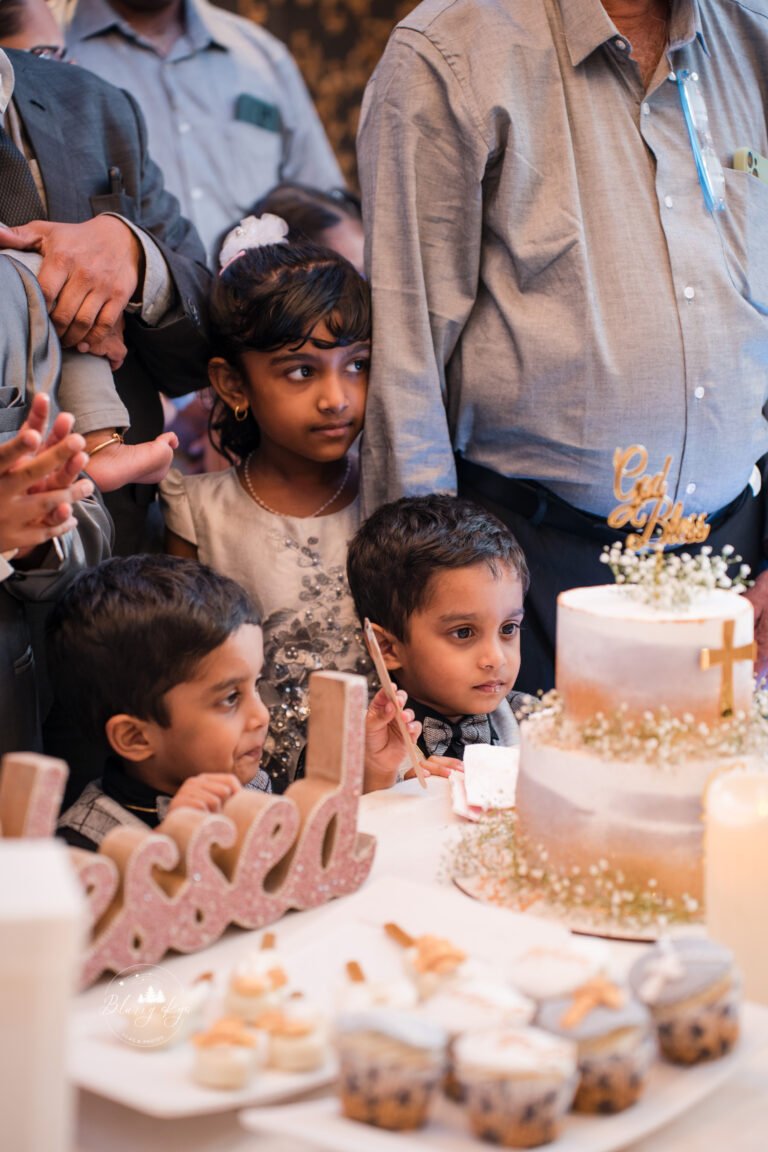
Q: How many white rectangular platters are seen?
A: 2